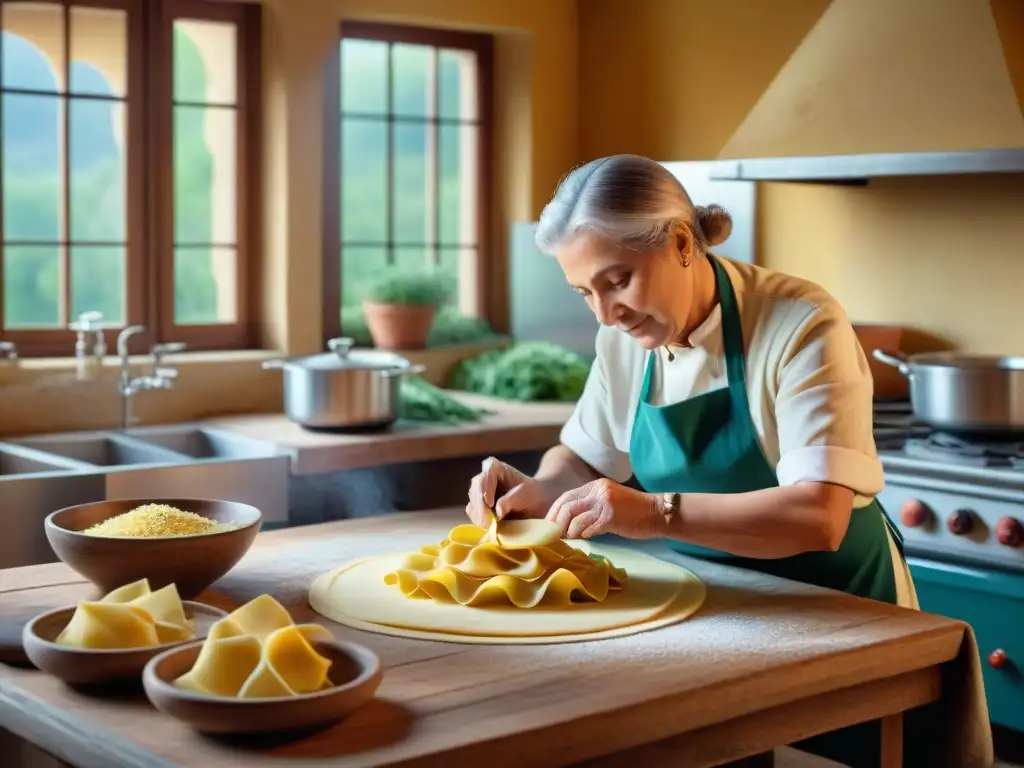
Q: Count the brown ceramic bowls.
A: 3